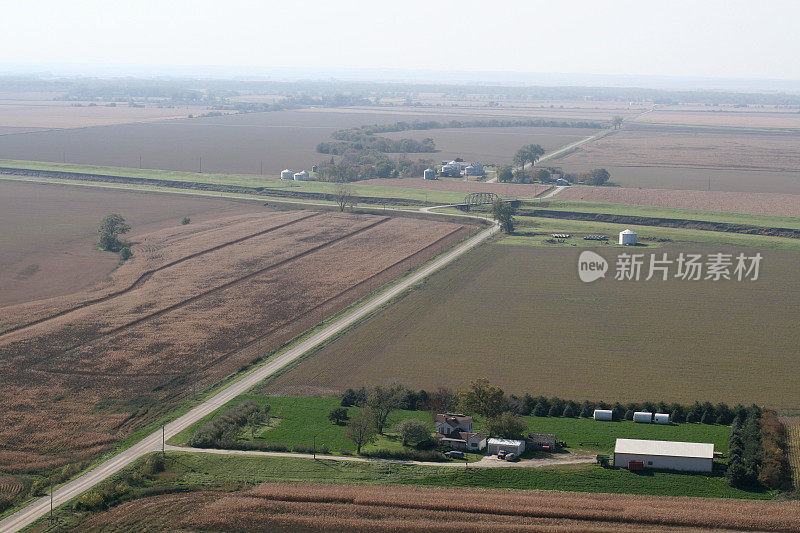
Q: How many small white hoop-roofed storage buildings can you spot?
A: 3